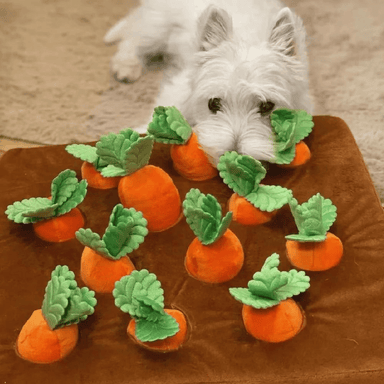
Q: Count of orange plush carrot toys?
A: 12